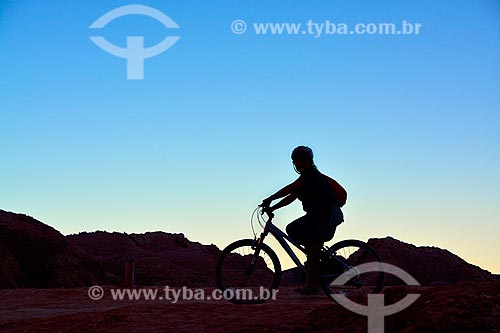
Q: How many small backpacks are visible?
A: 1